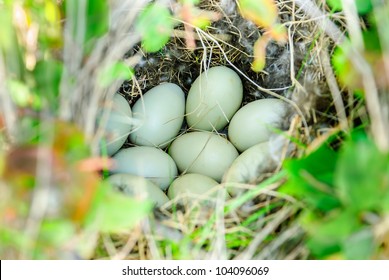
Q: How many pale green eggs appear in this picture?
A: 9